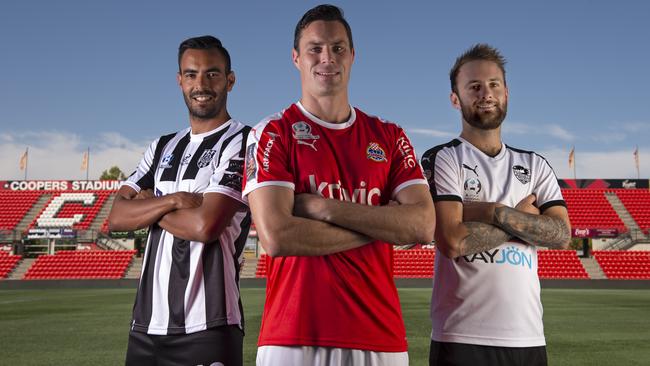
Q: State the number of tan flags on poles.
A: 4